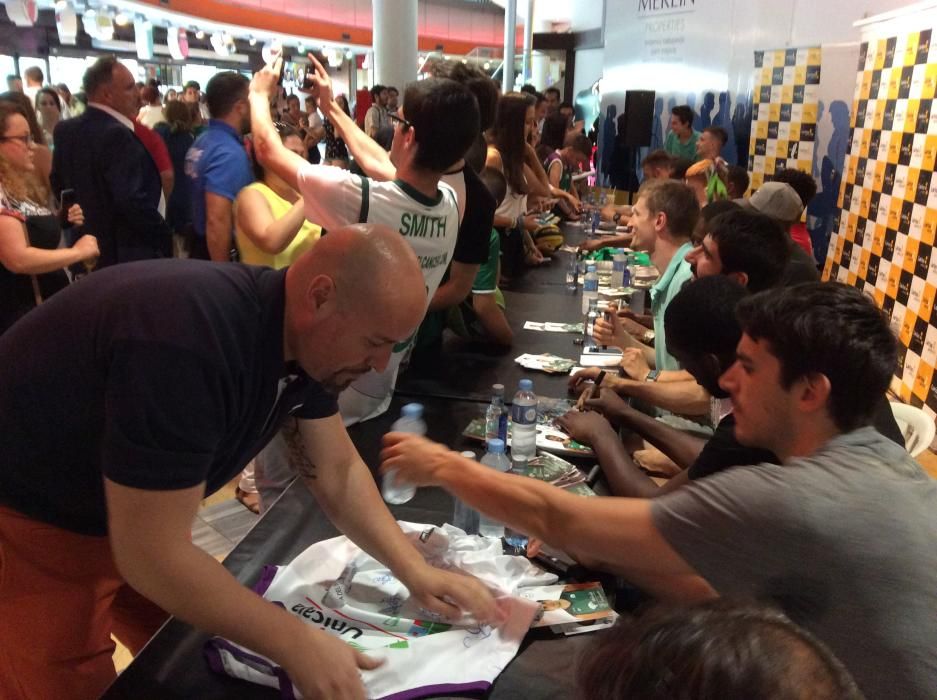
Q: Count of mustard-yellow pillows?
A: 0